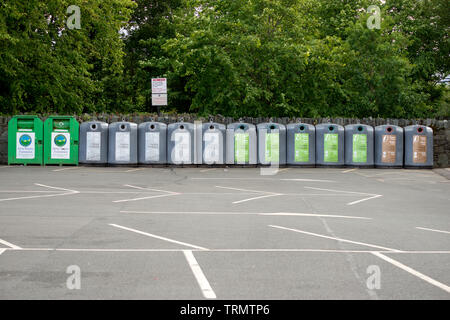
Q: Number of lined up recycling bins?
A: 14